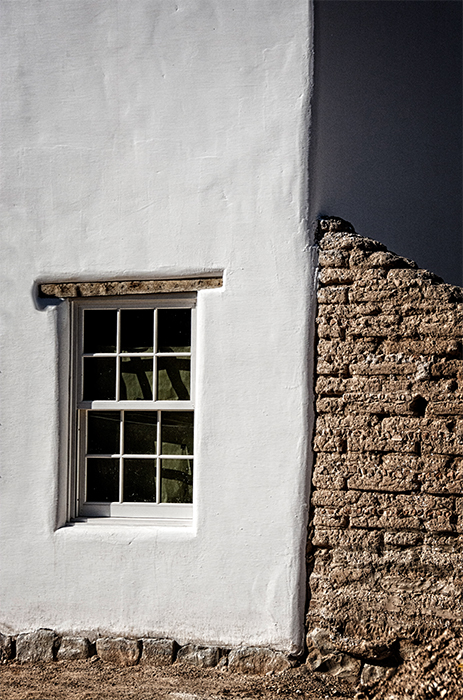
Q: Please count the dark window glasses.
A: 12